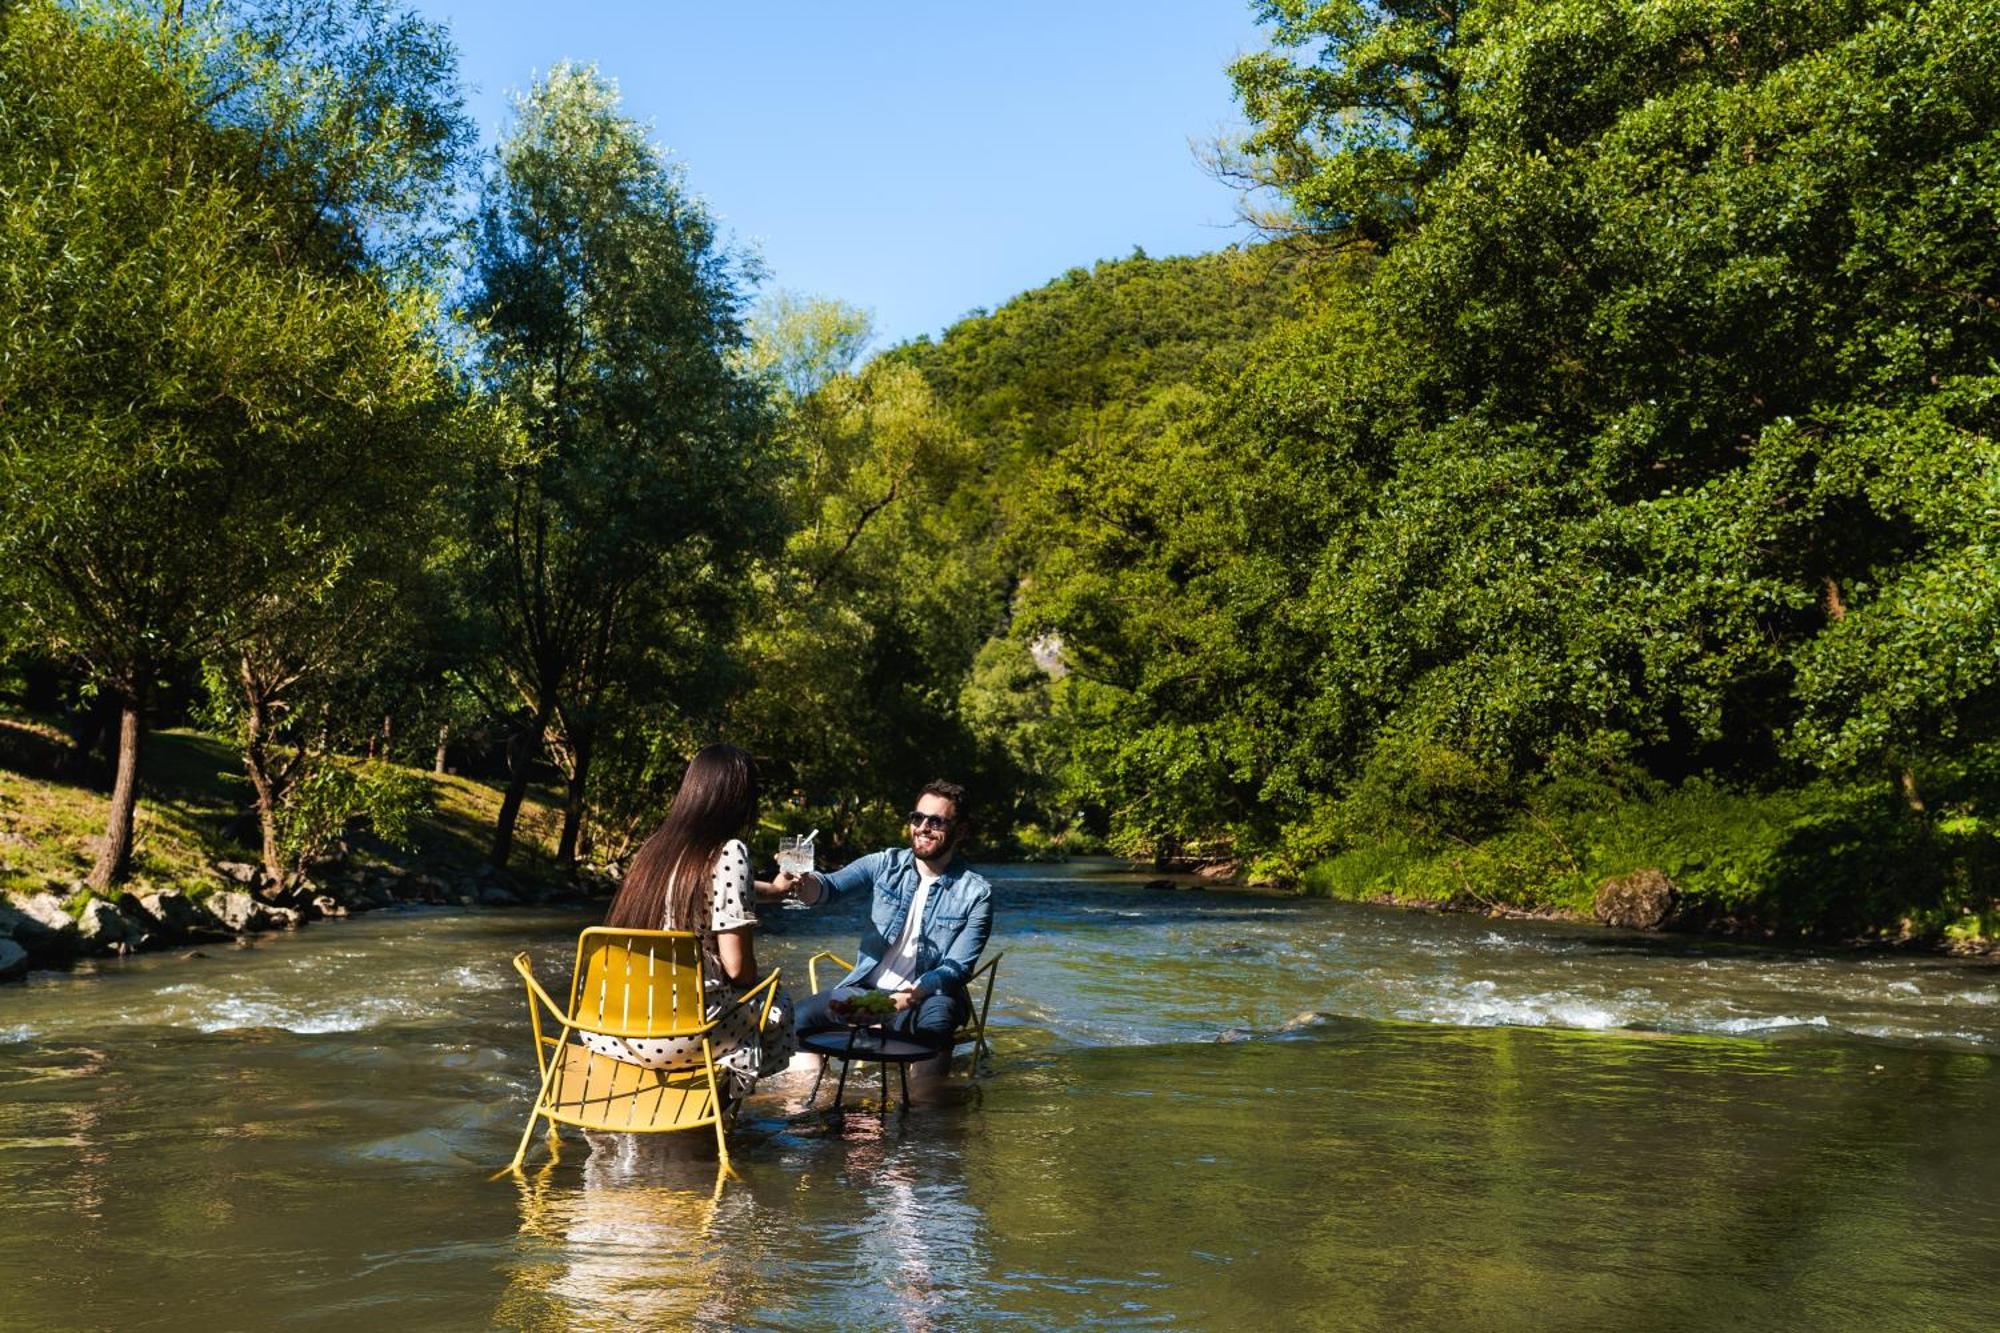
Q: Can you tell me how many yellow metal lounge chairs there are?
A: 2